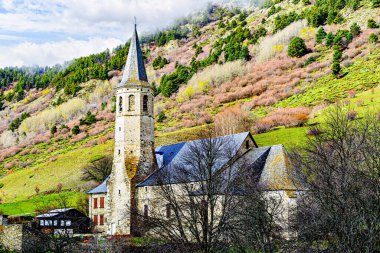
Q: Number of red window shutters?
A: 4